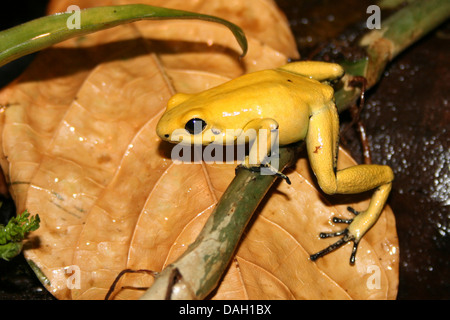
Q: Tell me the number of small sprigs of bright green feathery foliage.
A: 1